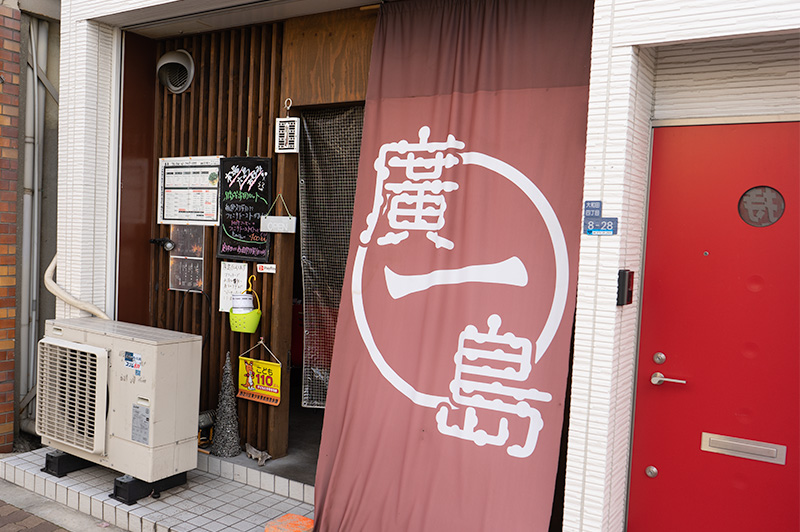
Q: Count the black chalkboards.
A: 1